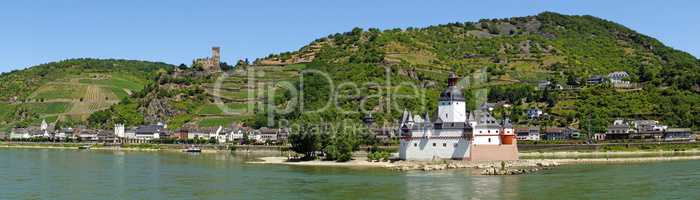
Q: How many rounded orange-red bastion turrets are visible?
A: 1